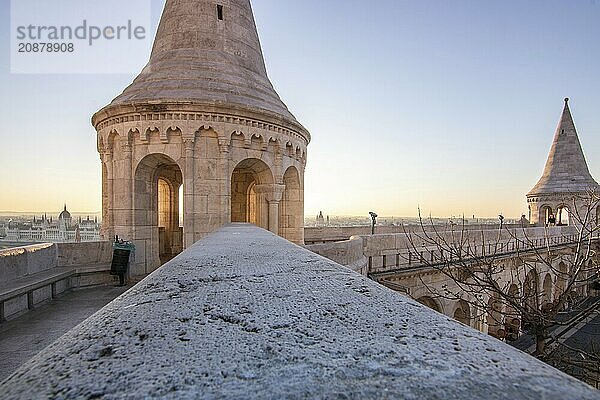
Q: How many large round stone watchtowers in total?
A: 2